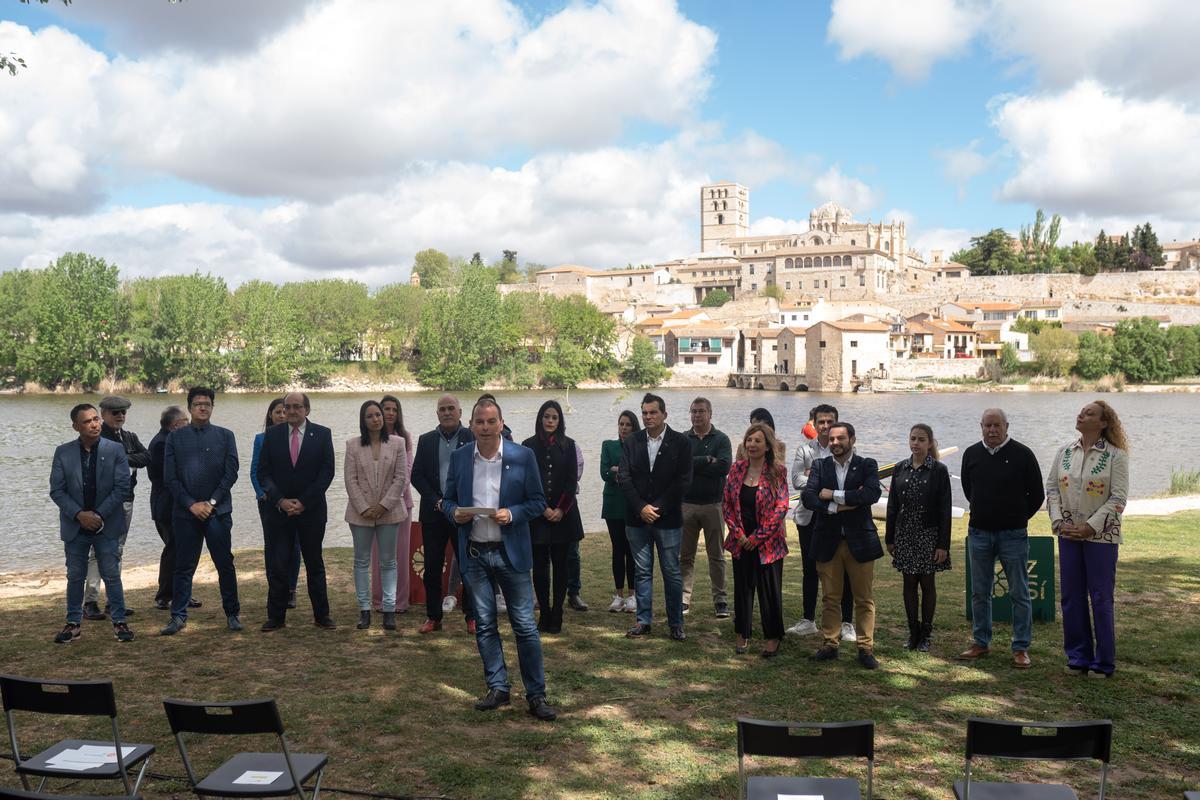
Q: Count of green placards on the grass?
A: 1